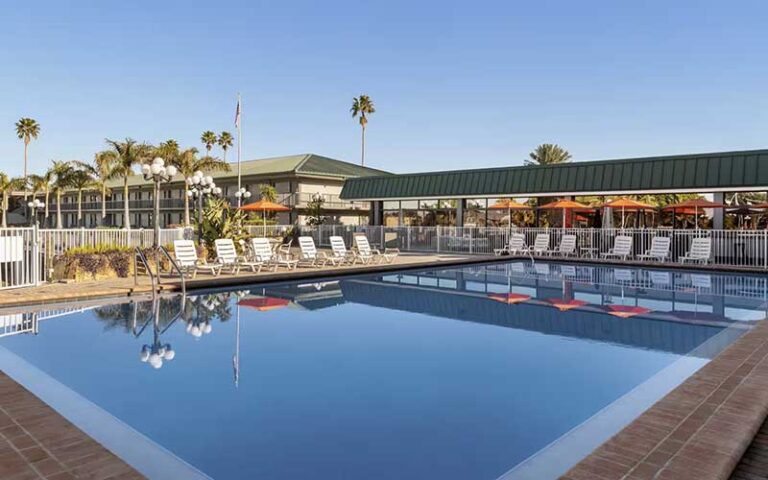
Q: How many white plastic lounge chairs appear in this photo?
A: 12